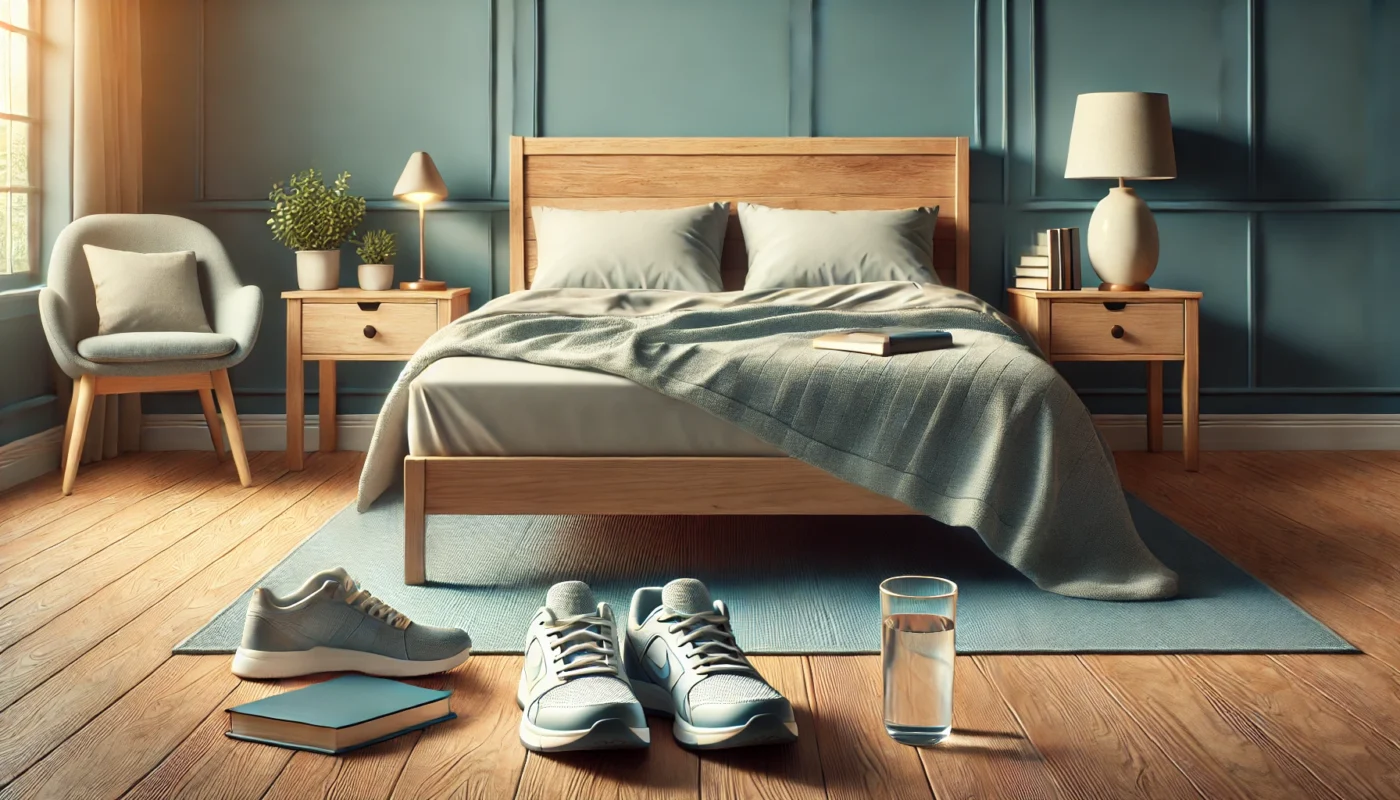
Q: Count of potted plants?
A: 2